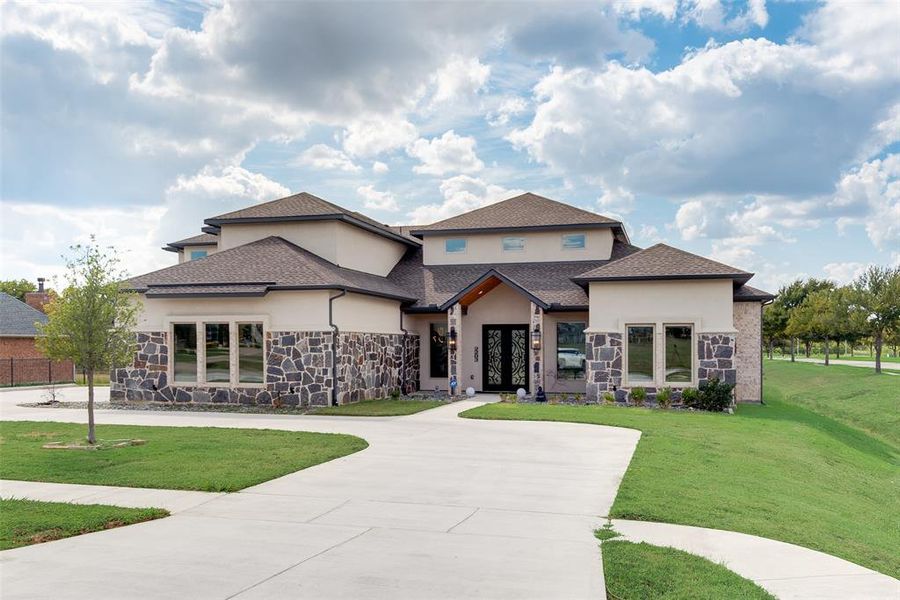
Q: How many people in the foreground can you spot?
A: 0